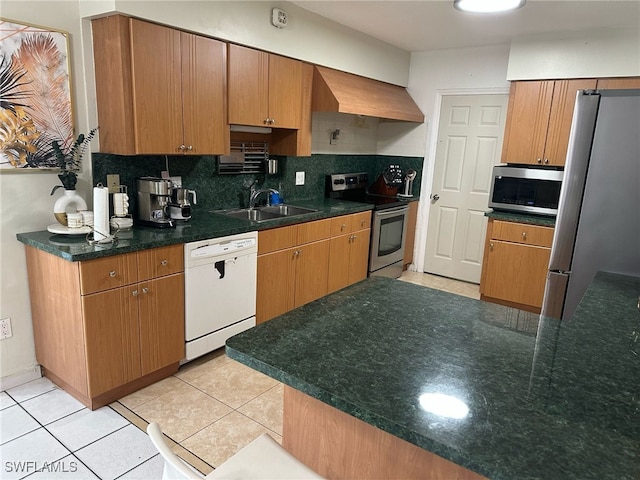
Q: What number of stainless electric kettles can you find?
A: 1